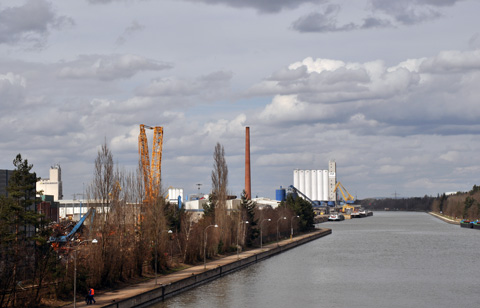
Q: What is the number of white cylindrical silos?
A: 6